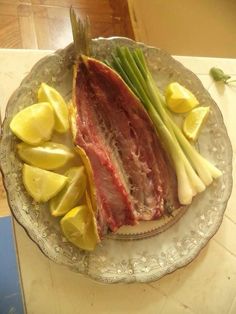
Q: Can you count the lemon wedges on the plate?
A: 8